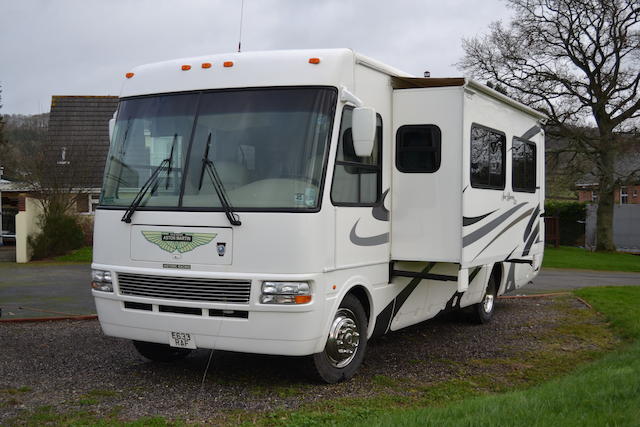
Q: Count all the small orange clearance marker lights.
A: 5